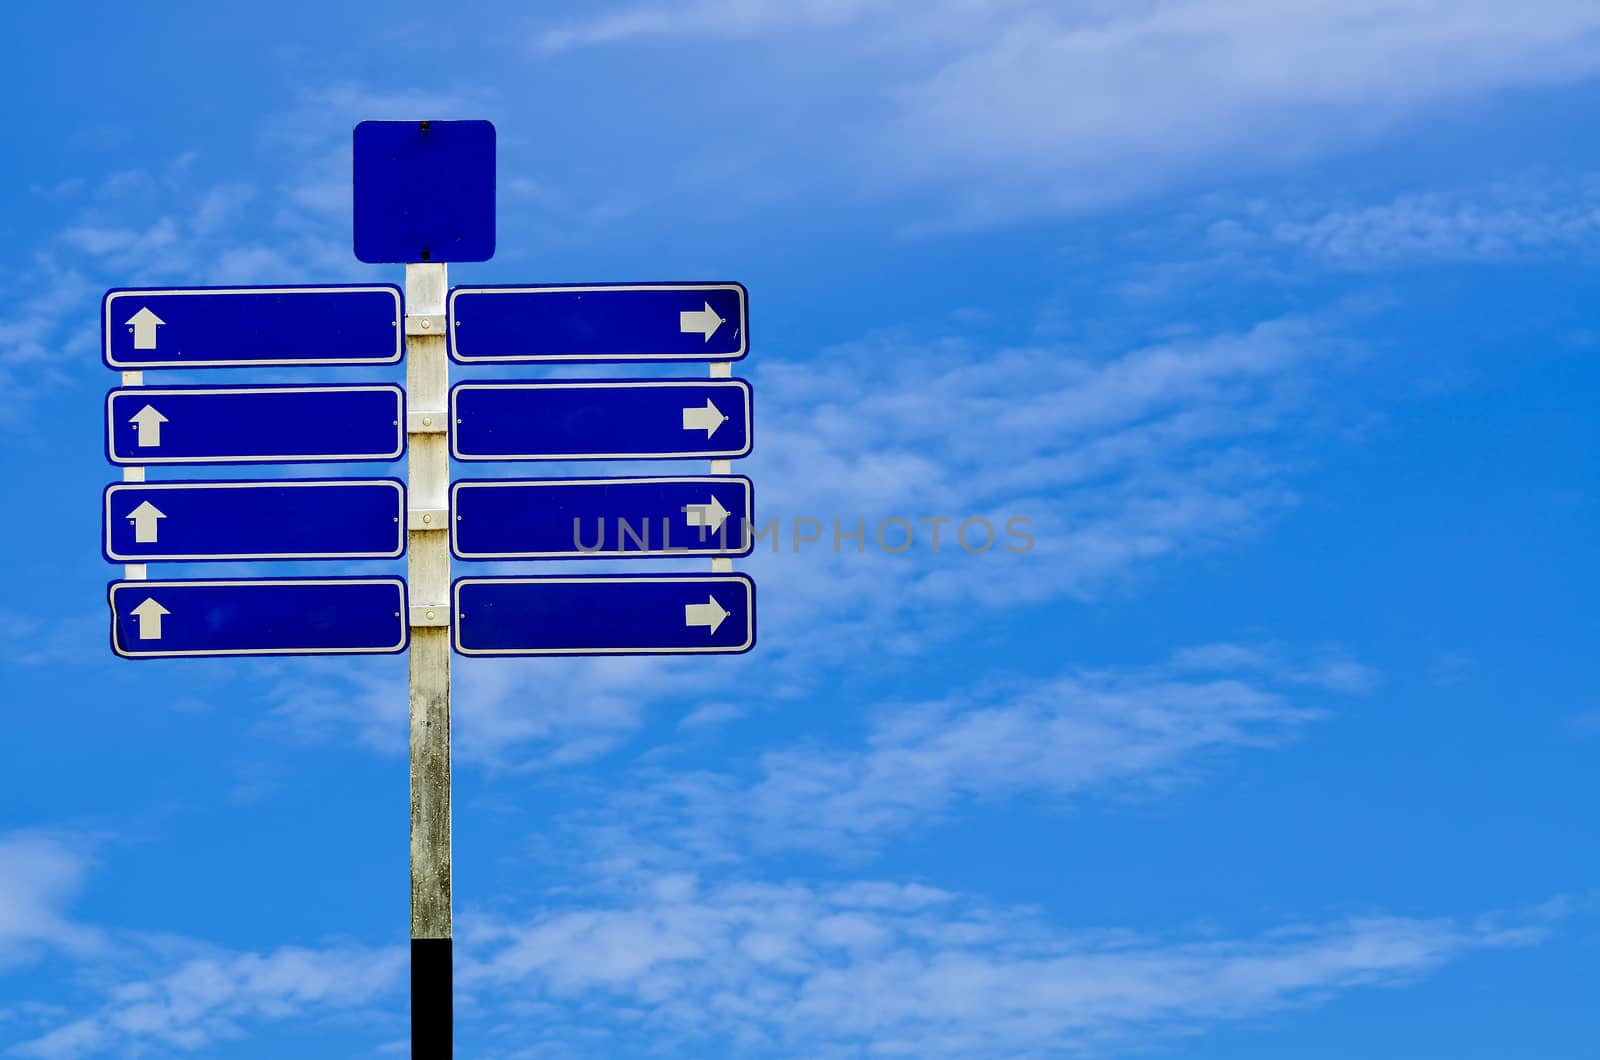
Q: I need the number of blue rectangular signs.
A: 8